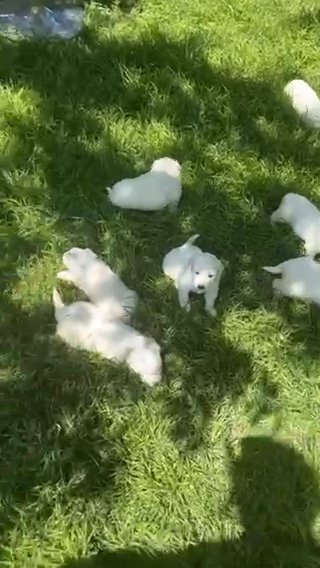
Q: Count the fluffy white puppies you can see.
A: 7